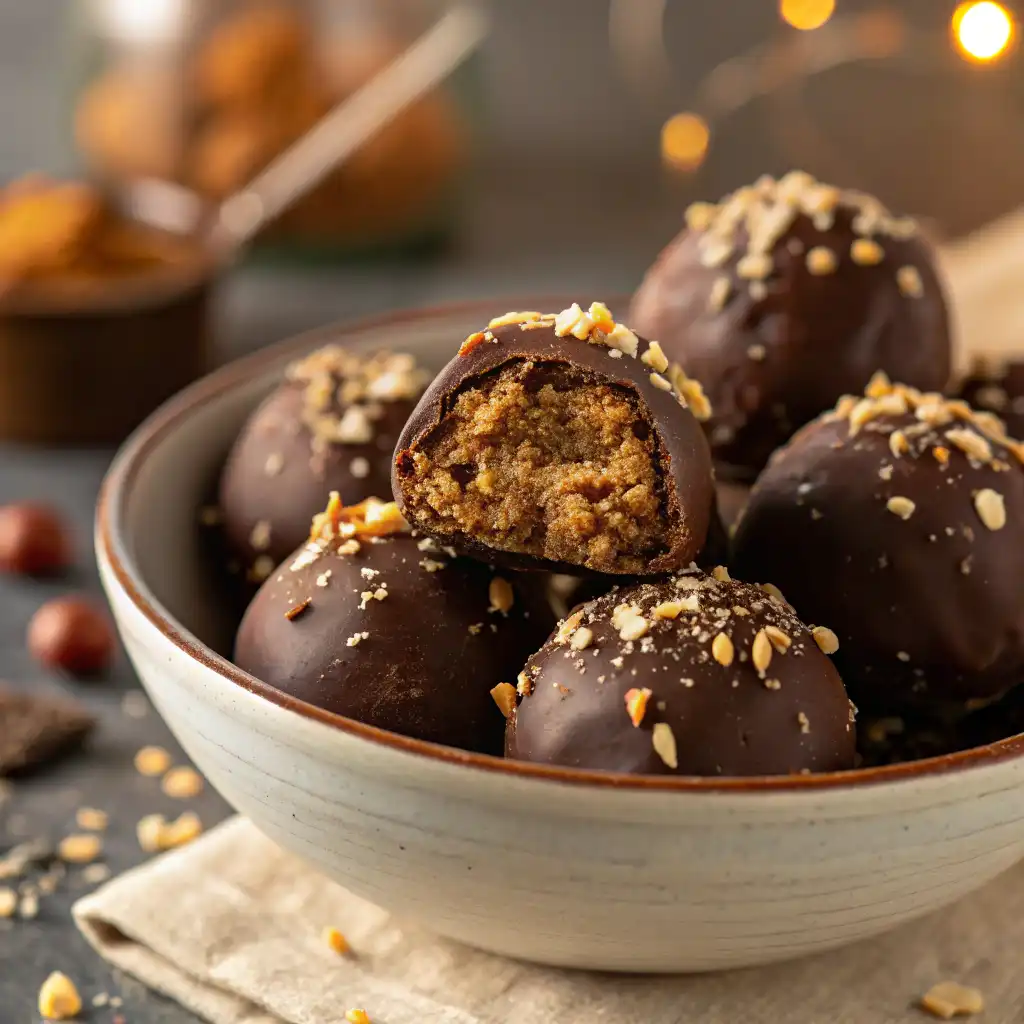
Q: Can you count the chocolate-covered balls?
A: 6